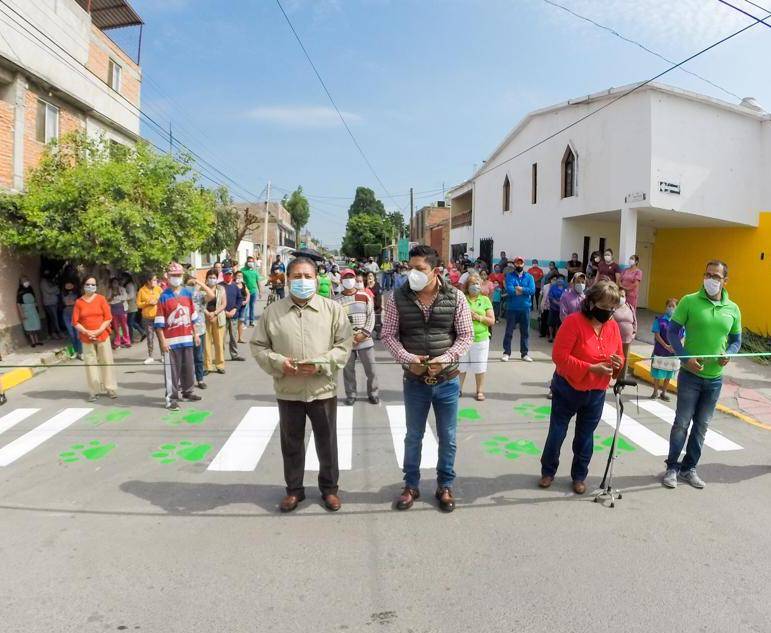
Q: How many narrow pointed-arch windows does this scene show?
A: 2